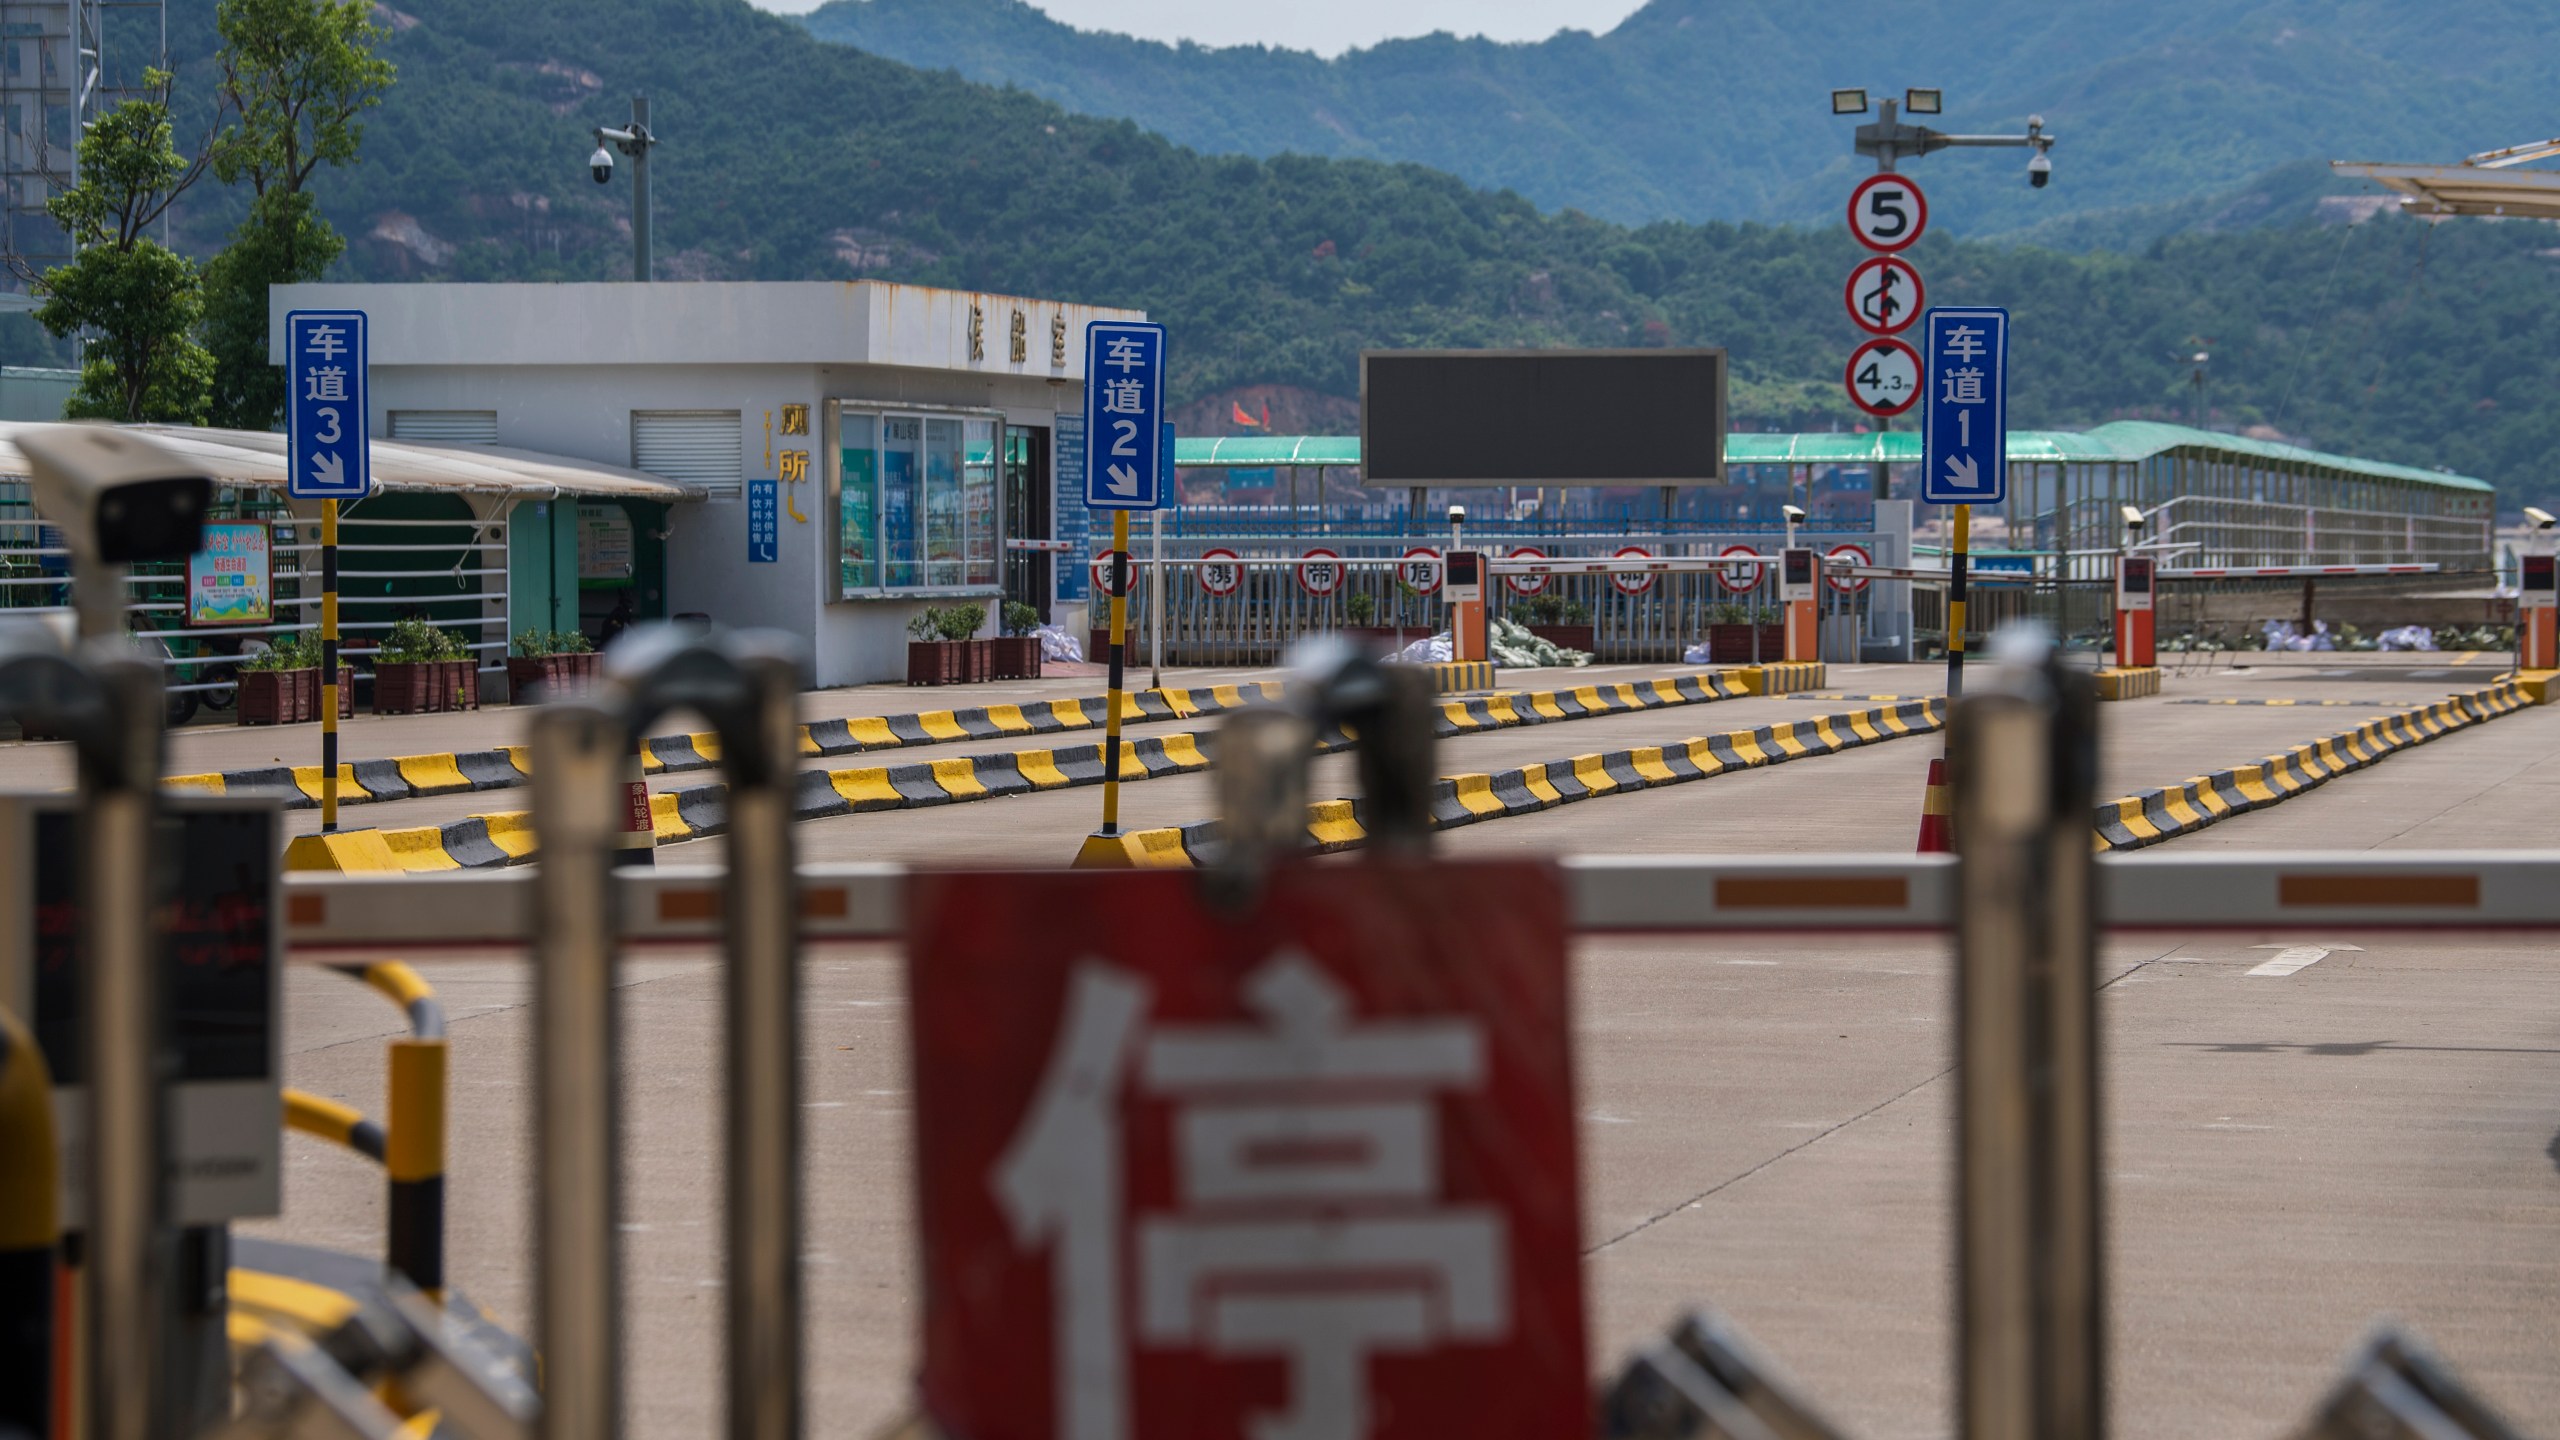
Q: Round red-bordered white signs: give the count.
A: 11